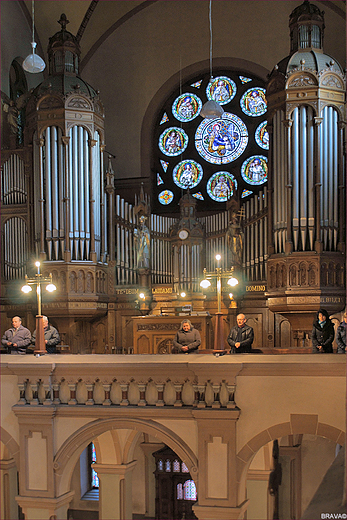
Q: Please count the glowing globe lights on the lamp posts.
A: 6